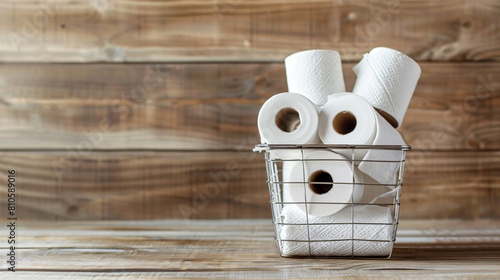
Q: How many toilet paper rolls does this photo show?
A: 6